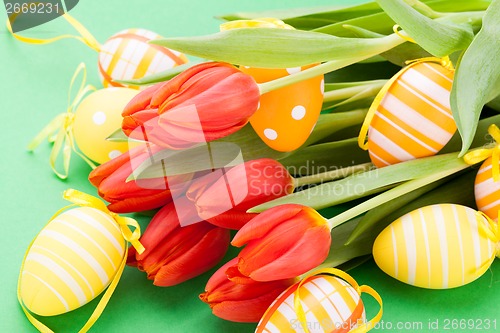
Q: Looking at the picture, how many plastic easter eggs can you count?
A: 8